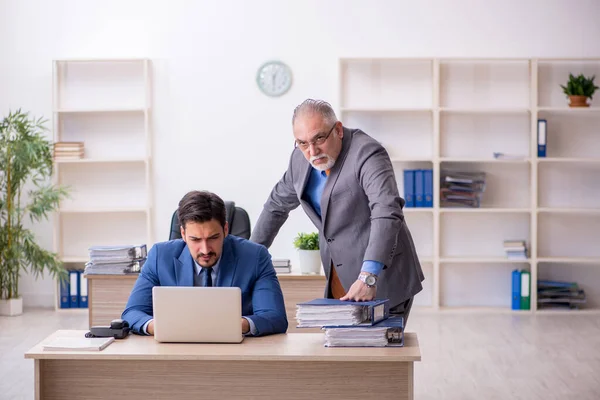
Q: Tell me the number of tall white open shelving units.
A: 2